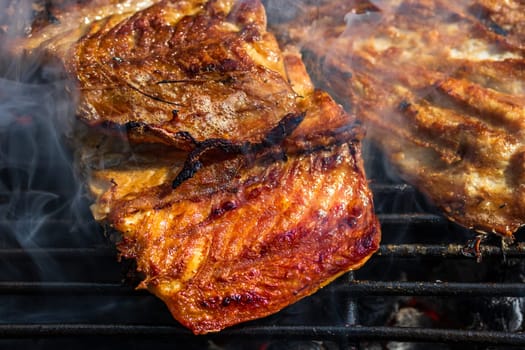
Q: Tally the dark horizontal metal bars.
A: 5